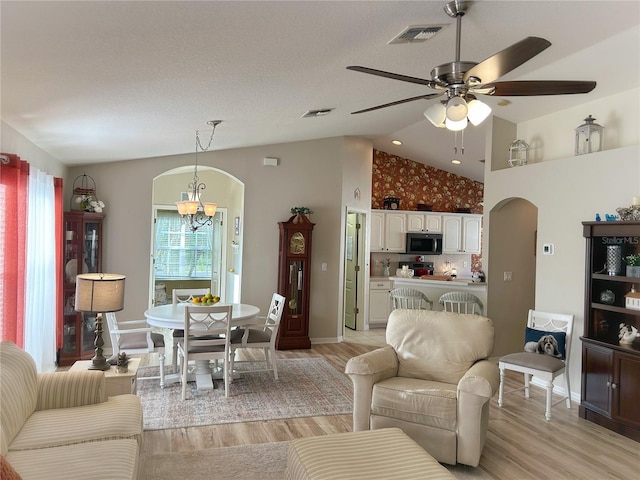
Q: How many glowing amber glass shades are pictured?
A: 3